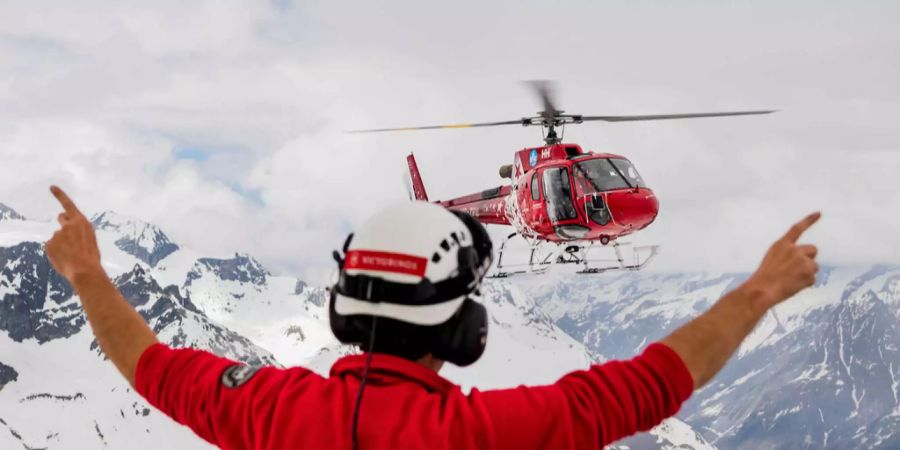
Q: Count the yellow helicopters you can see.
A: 0